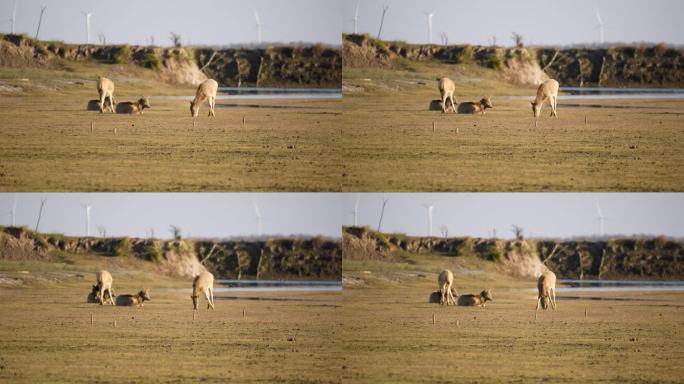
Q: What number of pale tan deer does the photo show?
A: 8